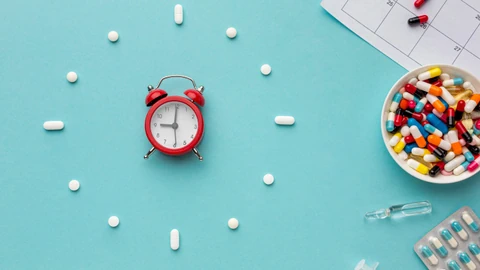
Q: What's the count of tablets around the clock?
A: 12